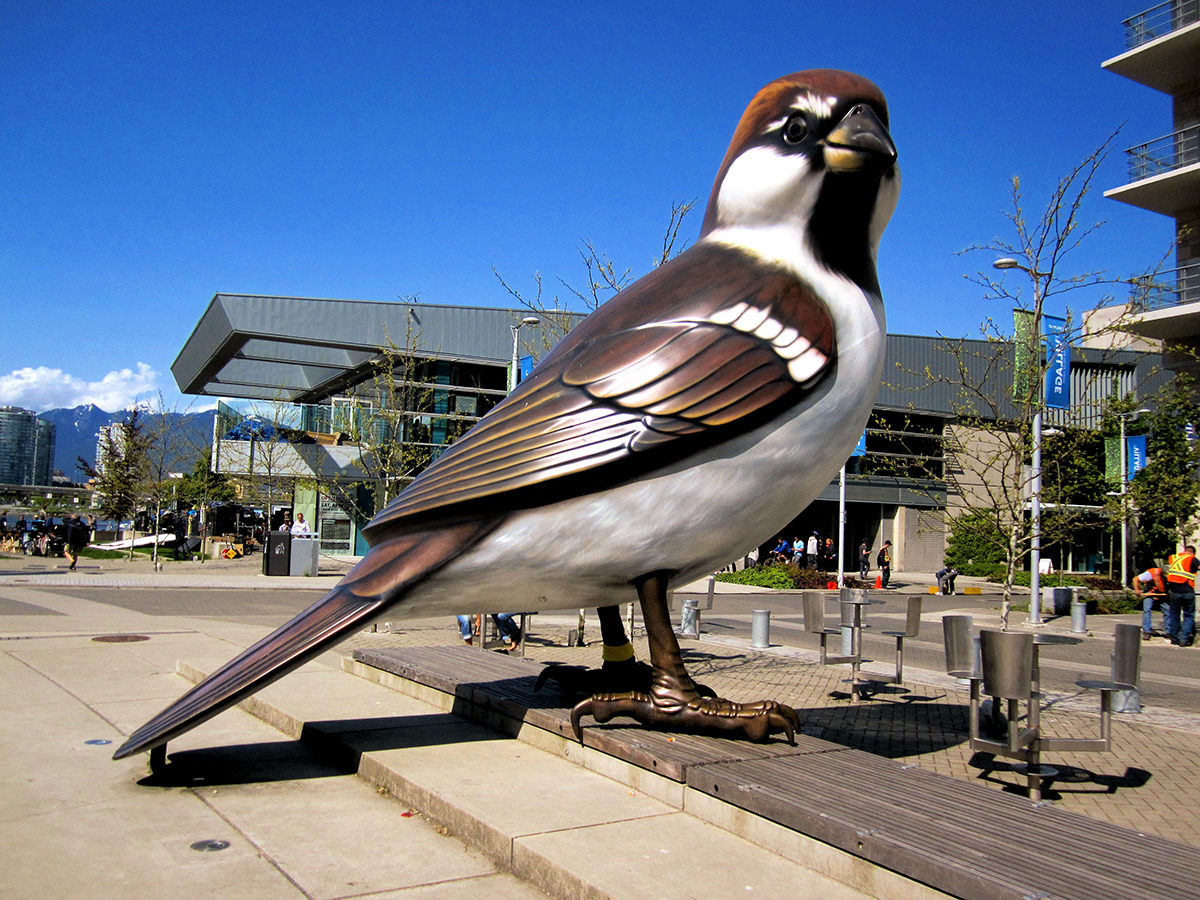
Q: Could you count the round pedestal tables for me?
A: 2